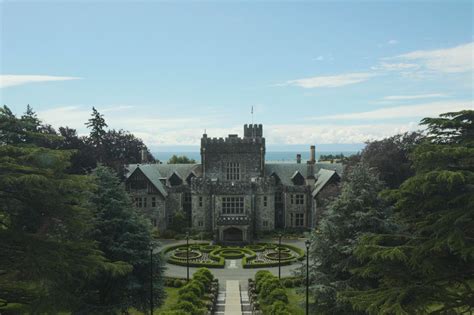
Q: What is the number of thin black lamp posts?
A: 4